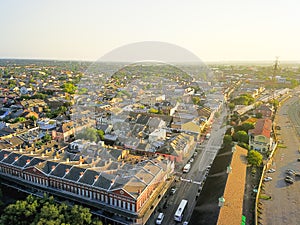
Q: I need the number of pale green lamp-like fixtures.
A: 3